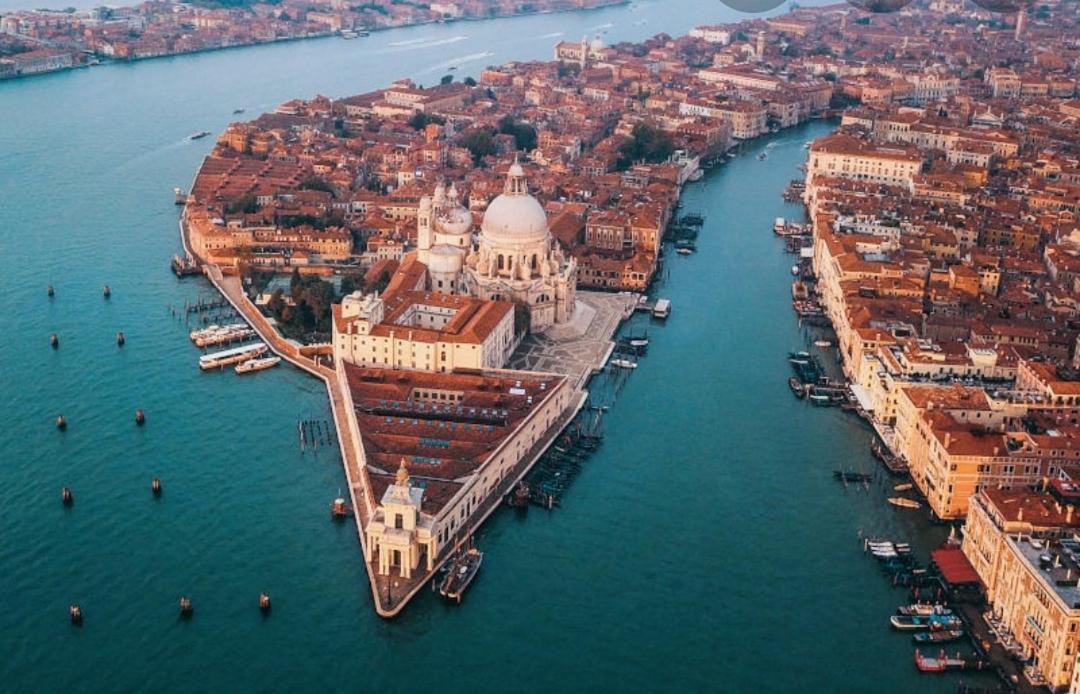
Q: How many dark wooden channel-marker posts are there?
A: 11